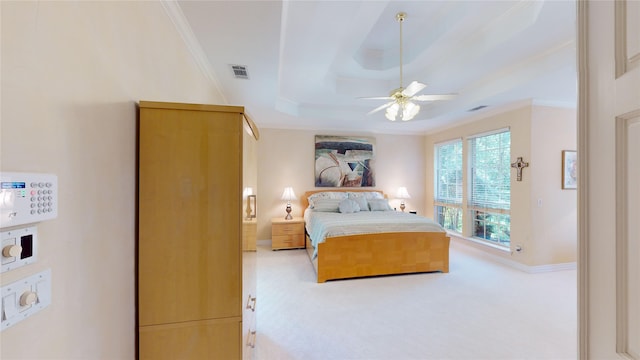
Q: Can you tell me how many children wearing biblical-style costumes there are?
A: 0